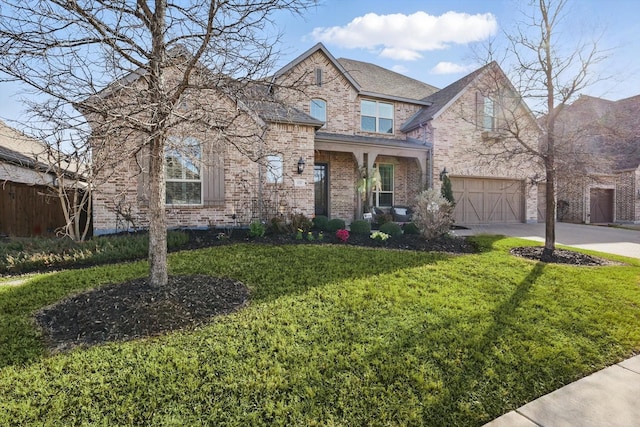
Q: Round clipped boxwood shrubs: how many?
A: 5